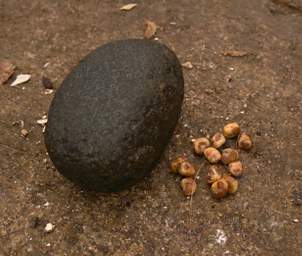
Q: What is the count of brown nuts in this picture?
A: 13